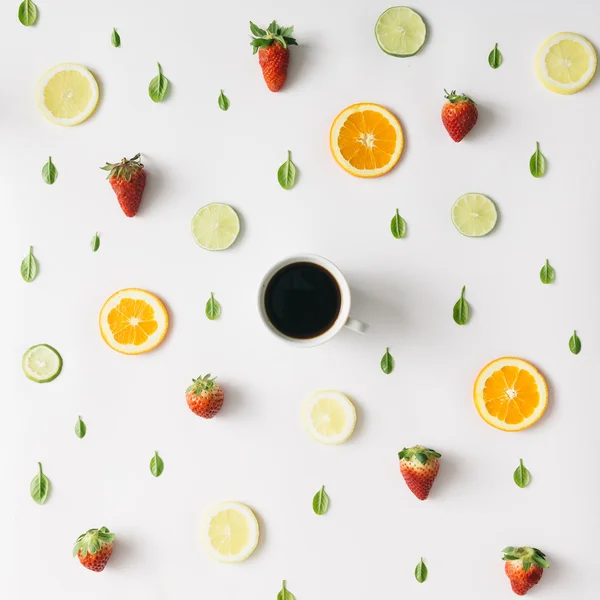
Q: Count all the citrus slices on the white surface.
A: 11